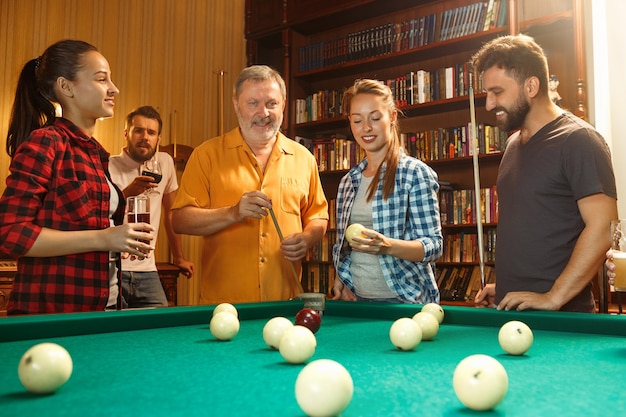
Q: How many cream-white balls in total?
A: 12